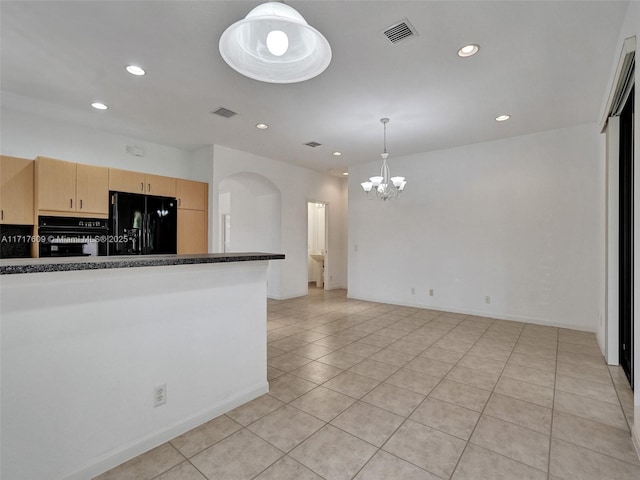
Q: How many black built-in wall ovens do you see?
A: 1